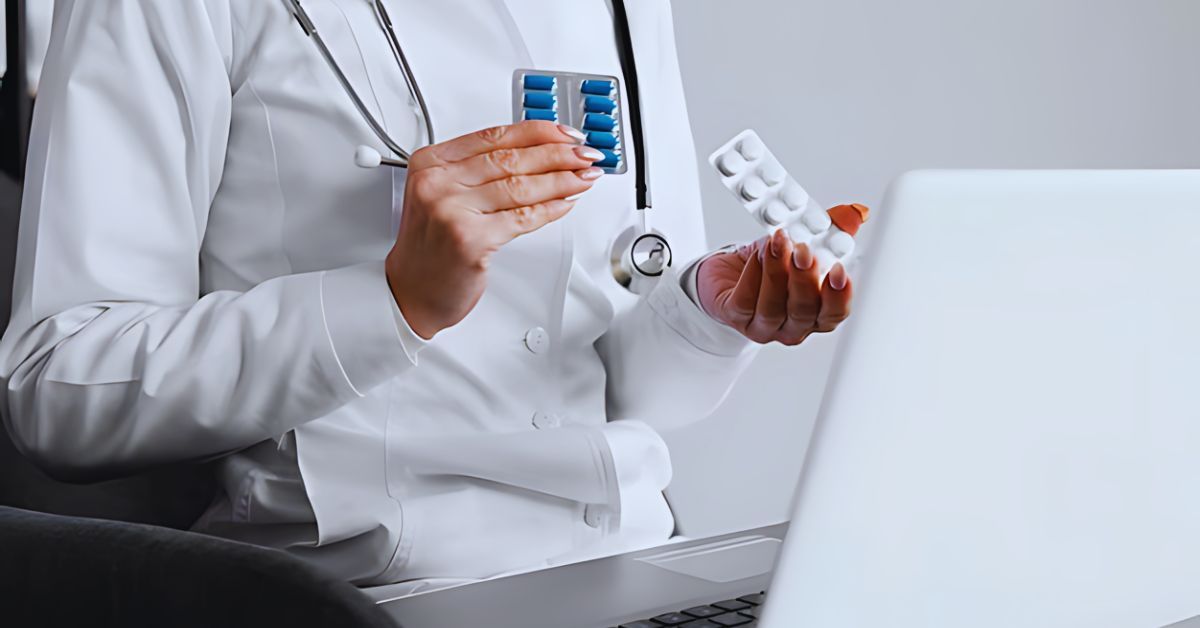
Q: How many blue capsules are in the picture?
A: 8